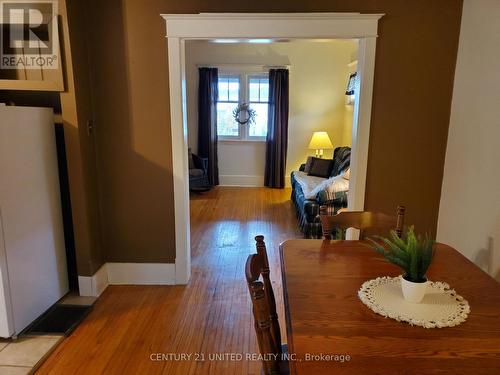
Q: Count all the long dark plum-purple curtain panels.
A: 2